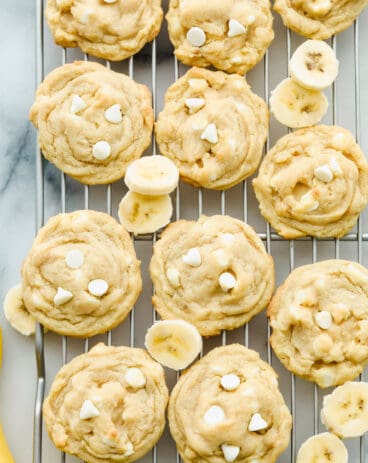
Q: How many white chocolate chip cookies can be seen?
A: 11